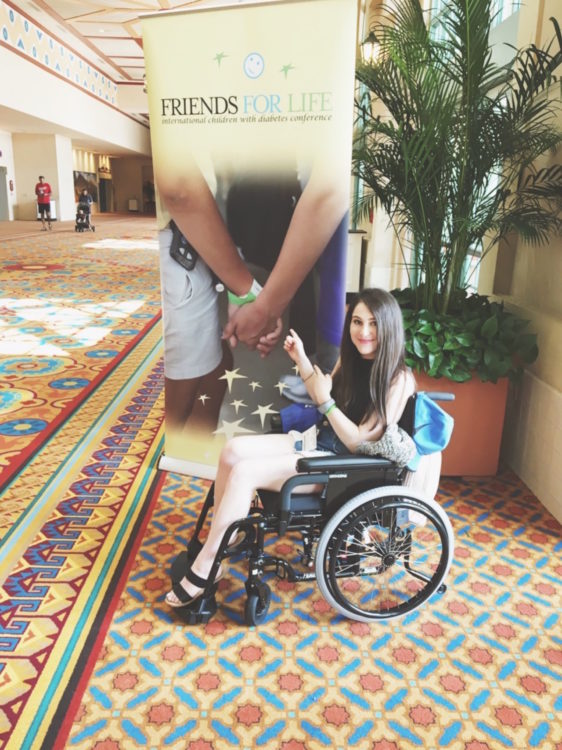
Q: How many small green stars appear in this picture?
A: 2